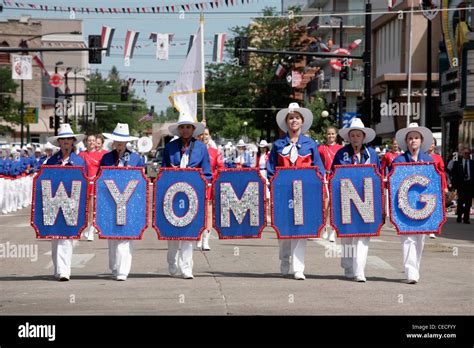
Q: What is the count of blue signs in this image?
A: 7